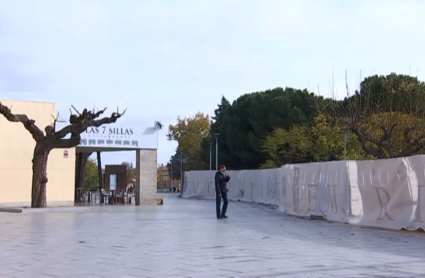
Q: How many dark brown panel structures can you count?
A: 1